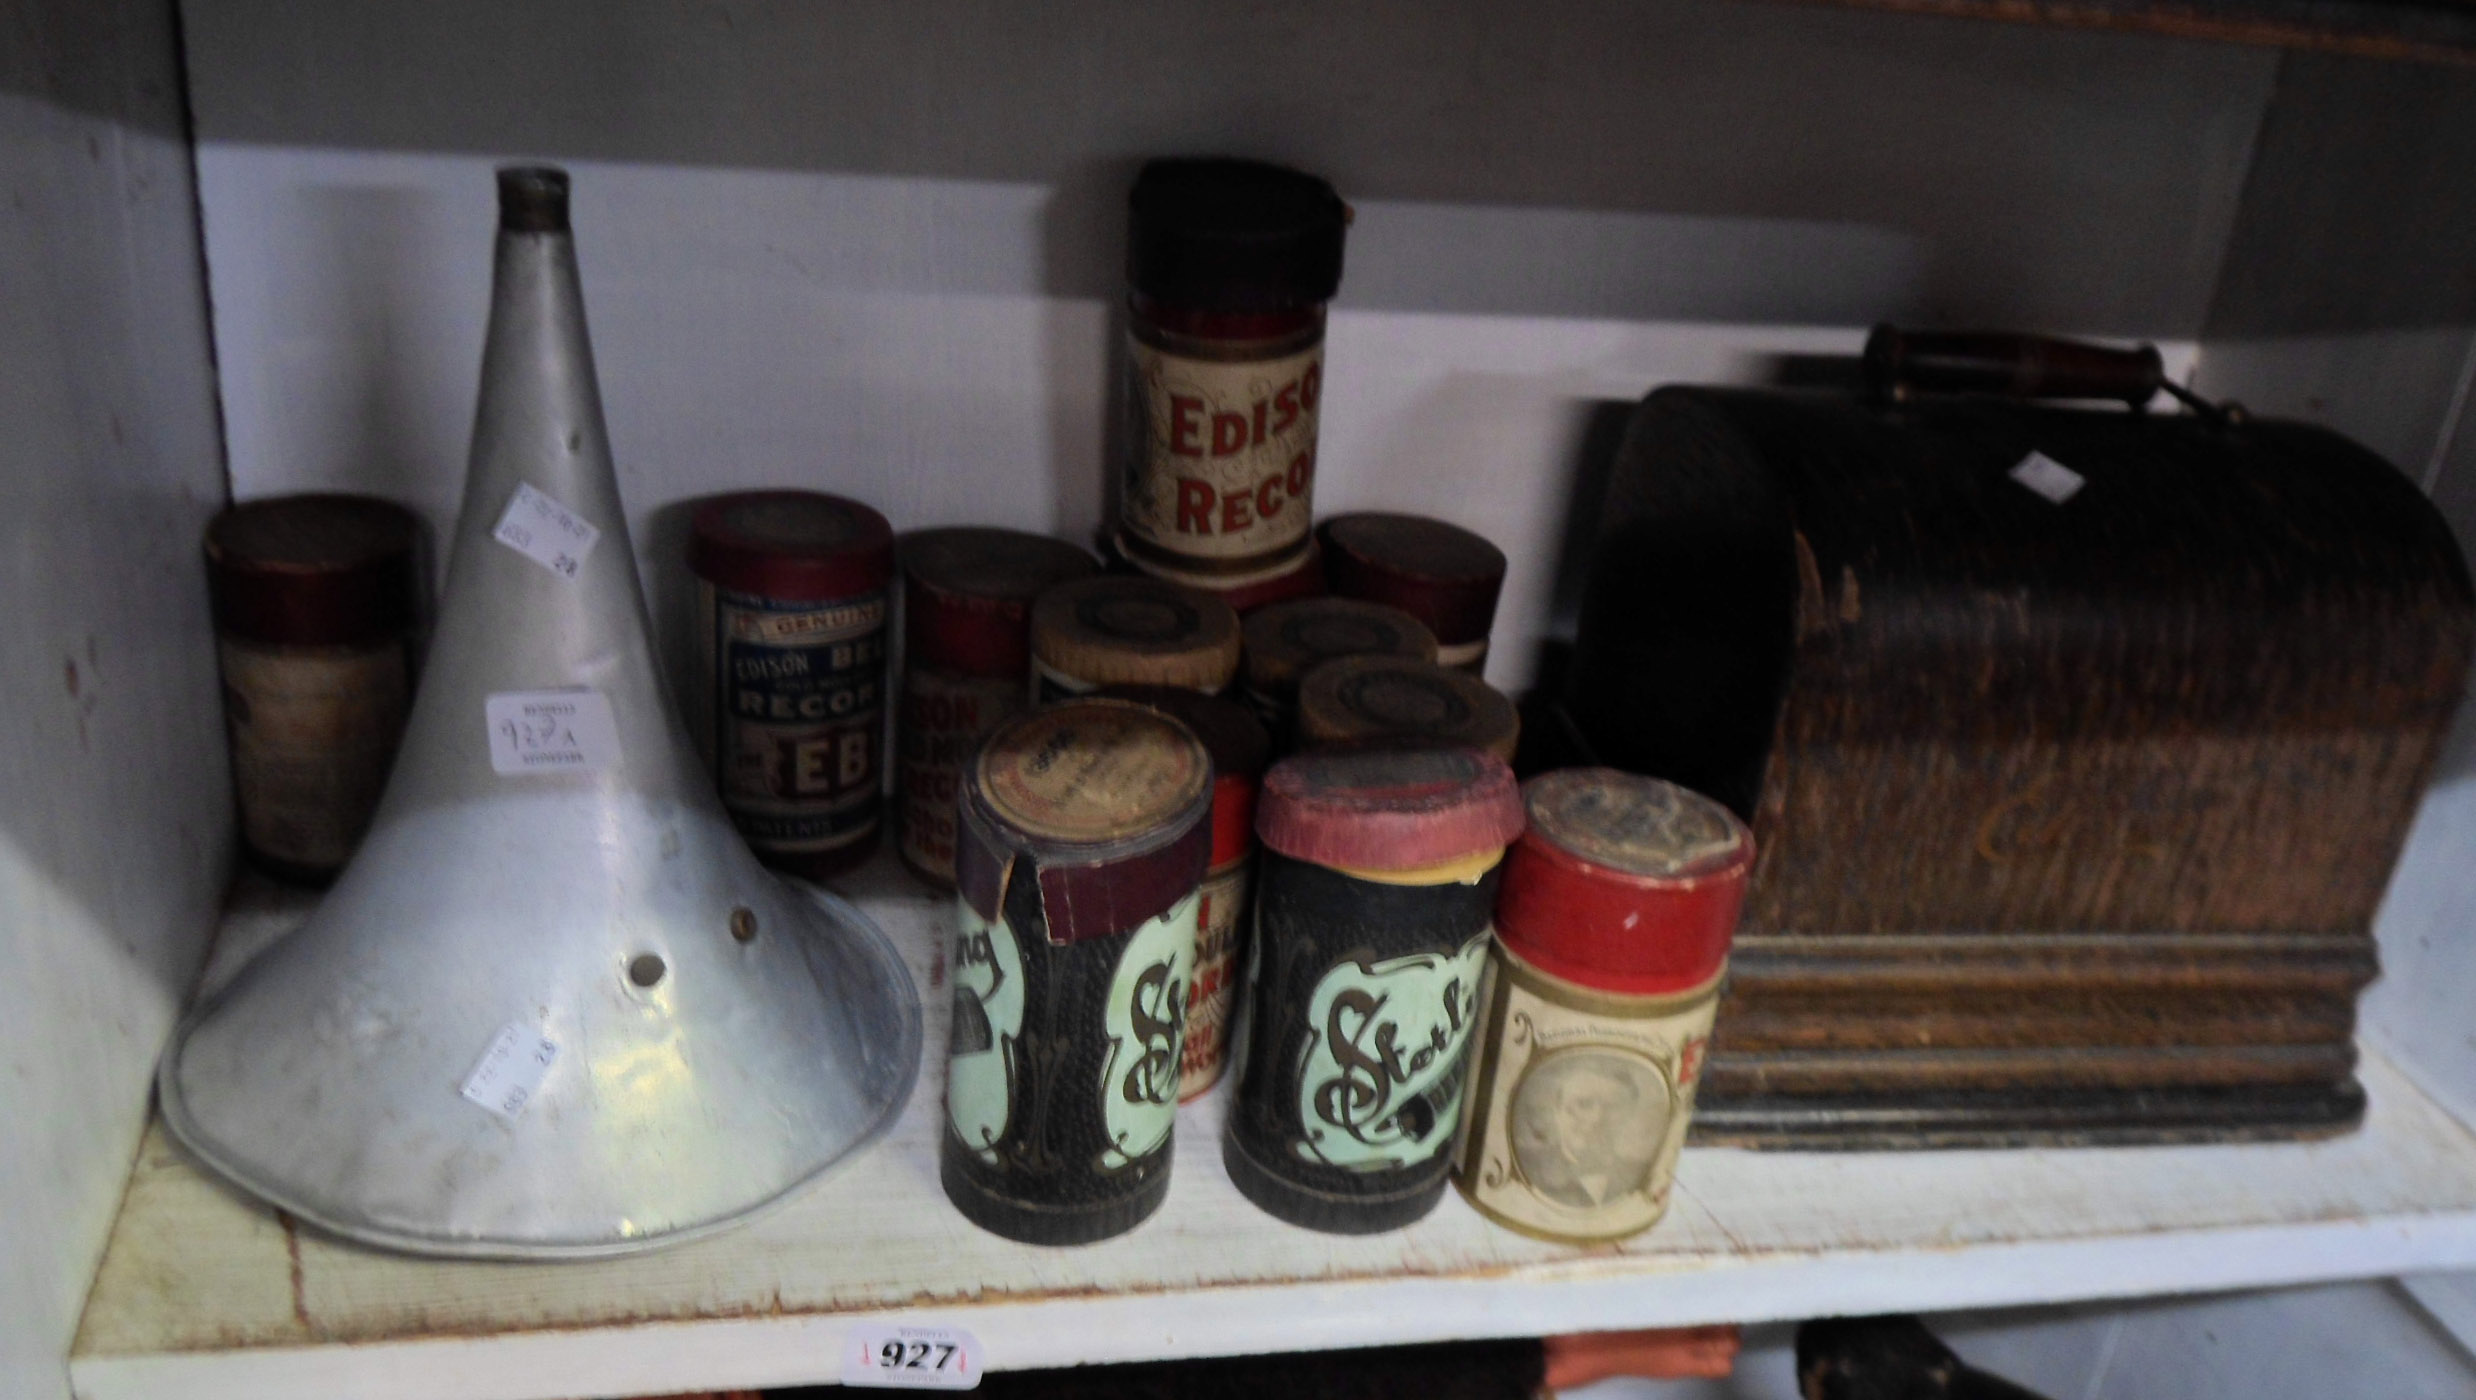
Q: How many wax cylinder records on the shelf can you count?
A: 13